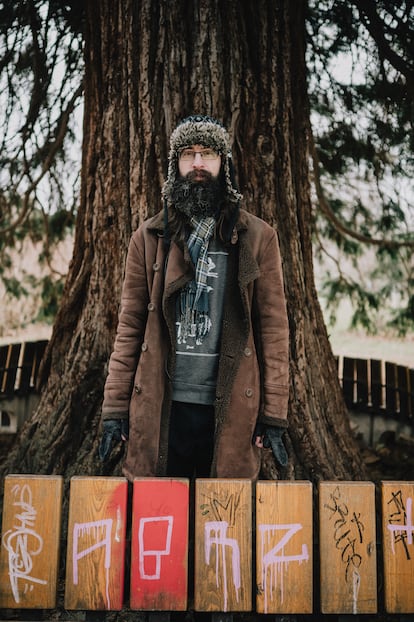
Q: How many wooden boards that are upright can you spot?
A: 7